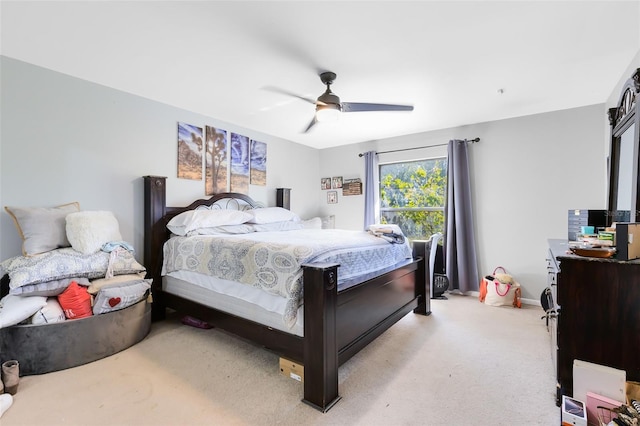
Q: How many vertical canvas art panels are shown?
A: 4